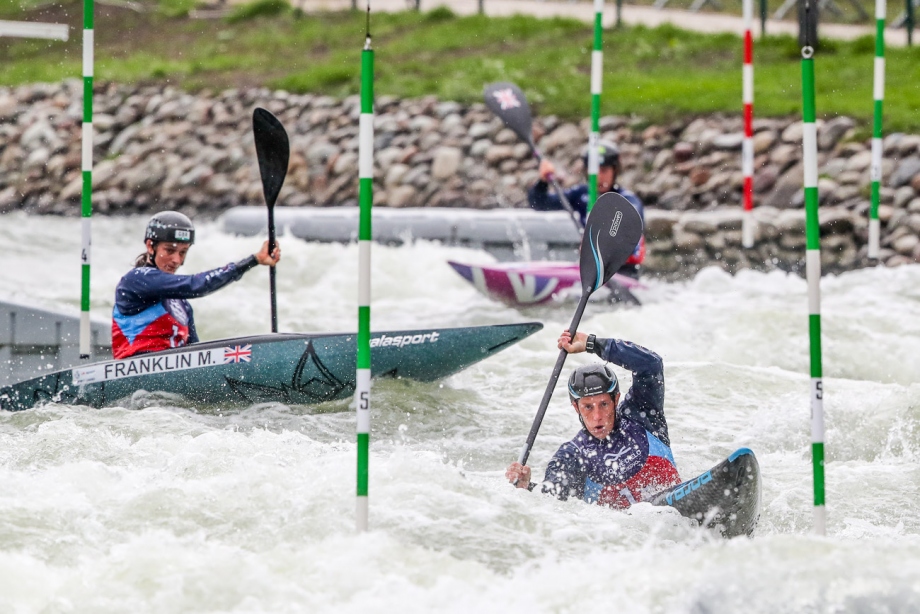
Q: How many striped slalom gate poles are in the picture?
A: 6